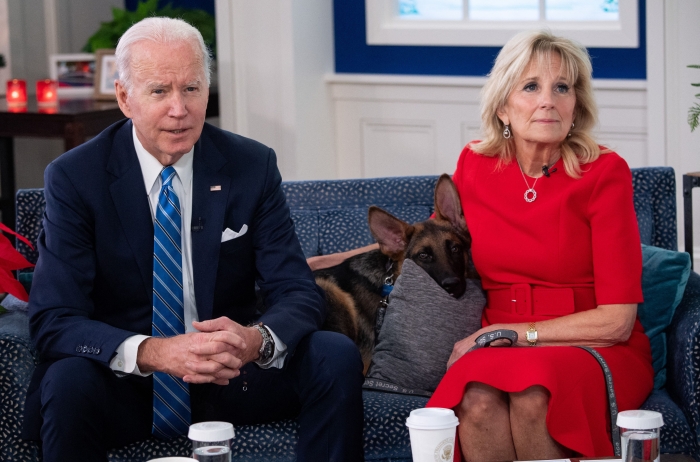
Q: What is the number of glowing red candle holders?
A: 2